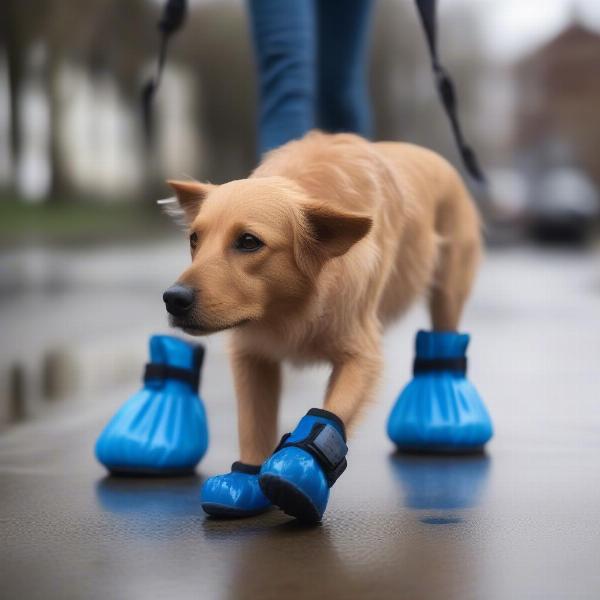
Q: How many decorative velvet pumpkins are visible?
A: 0